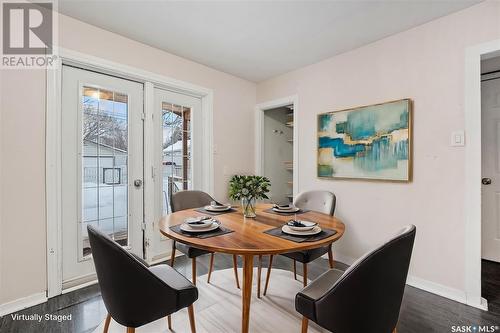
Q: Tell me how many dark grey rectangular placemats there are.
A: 4